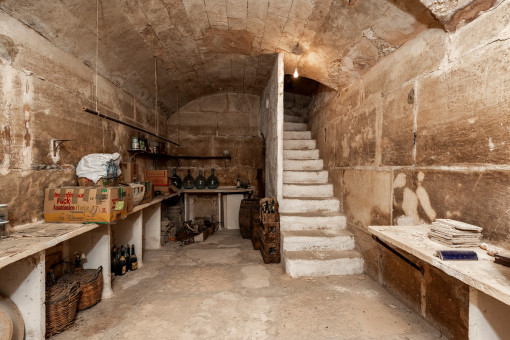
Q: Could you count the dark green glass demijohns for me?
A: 4